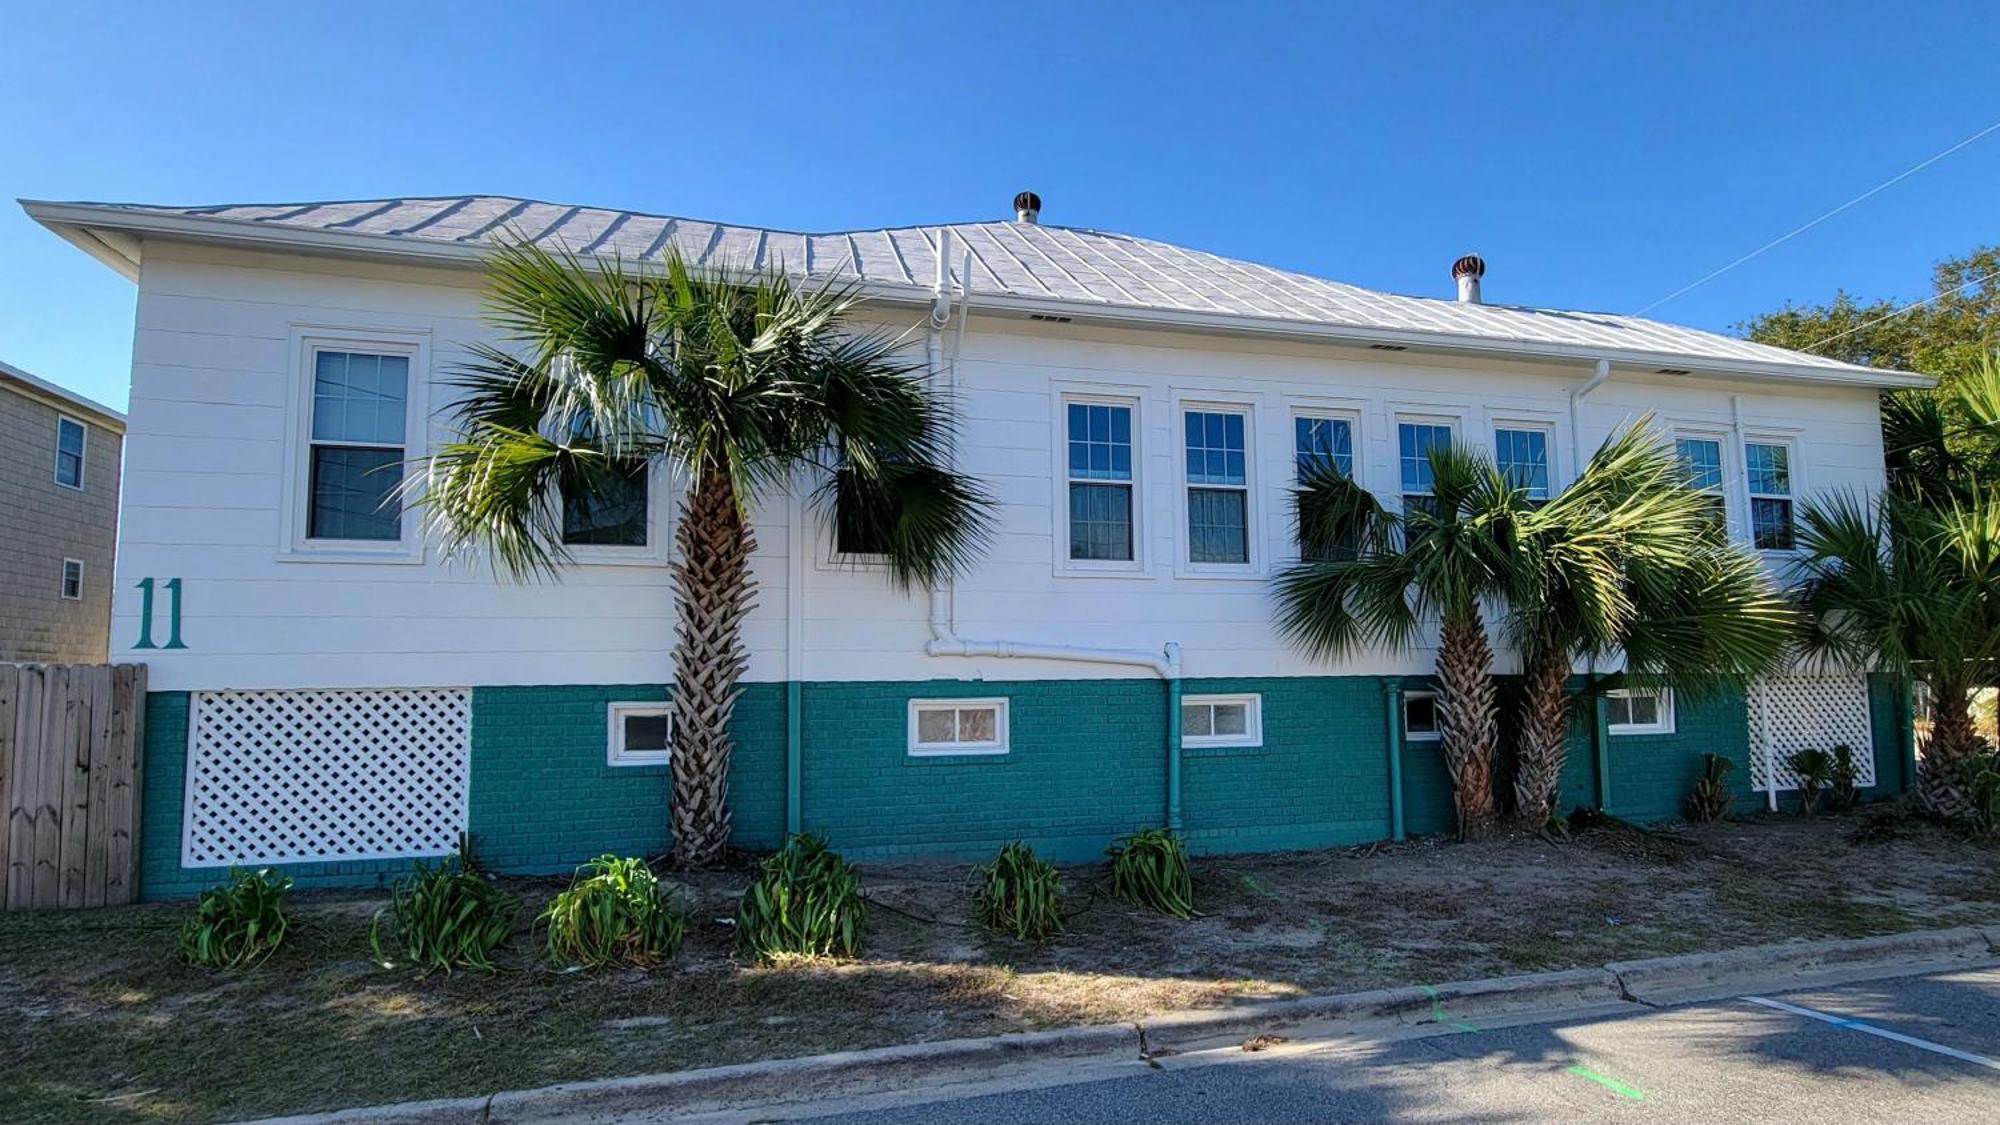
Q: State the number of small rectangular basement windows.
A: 5